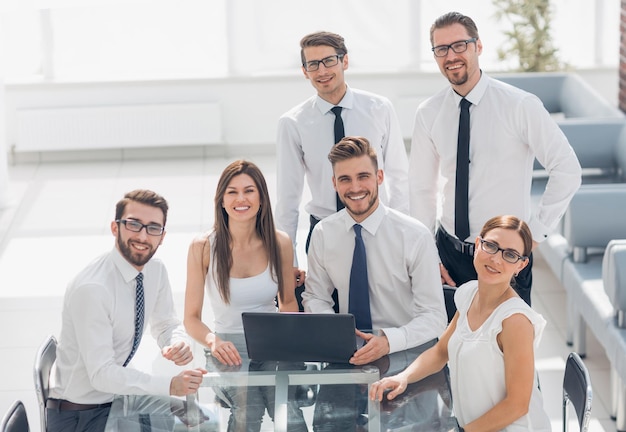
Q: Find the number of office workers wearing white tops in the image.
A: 6